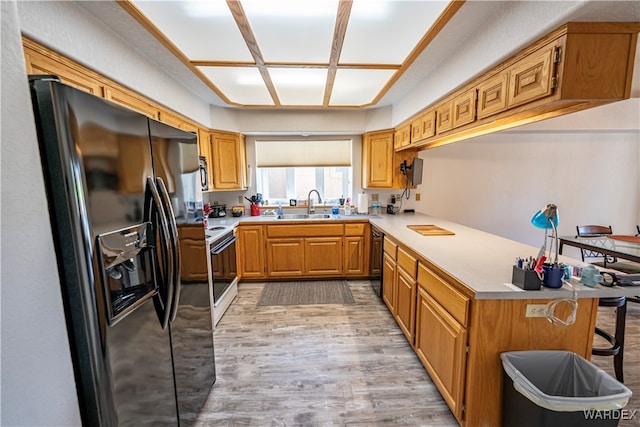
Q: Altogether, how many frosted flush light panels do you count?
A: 6